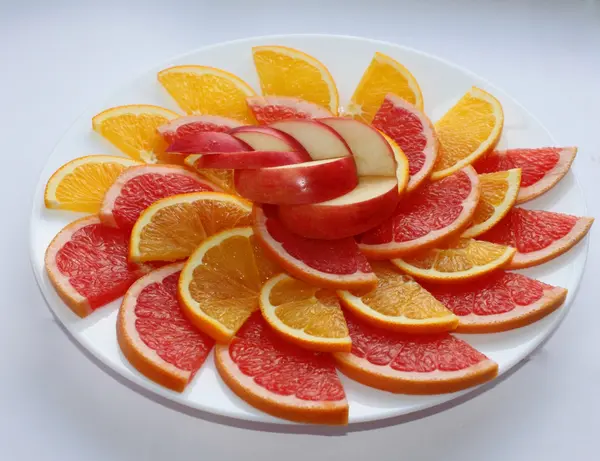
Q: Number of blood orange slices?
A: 13